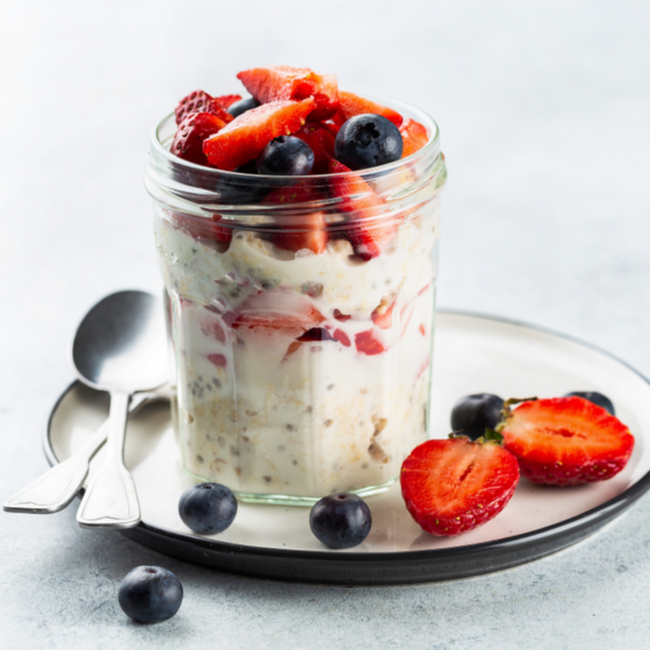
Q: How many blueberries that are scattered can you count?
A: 5